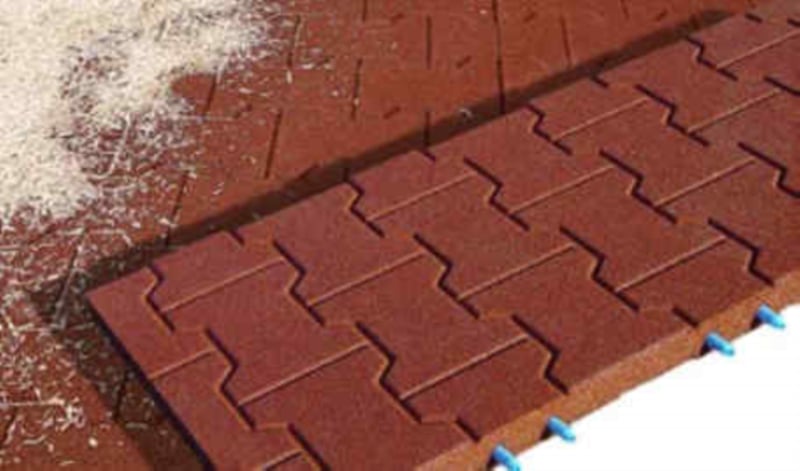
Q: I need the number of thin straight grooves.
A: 14